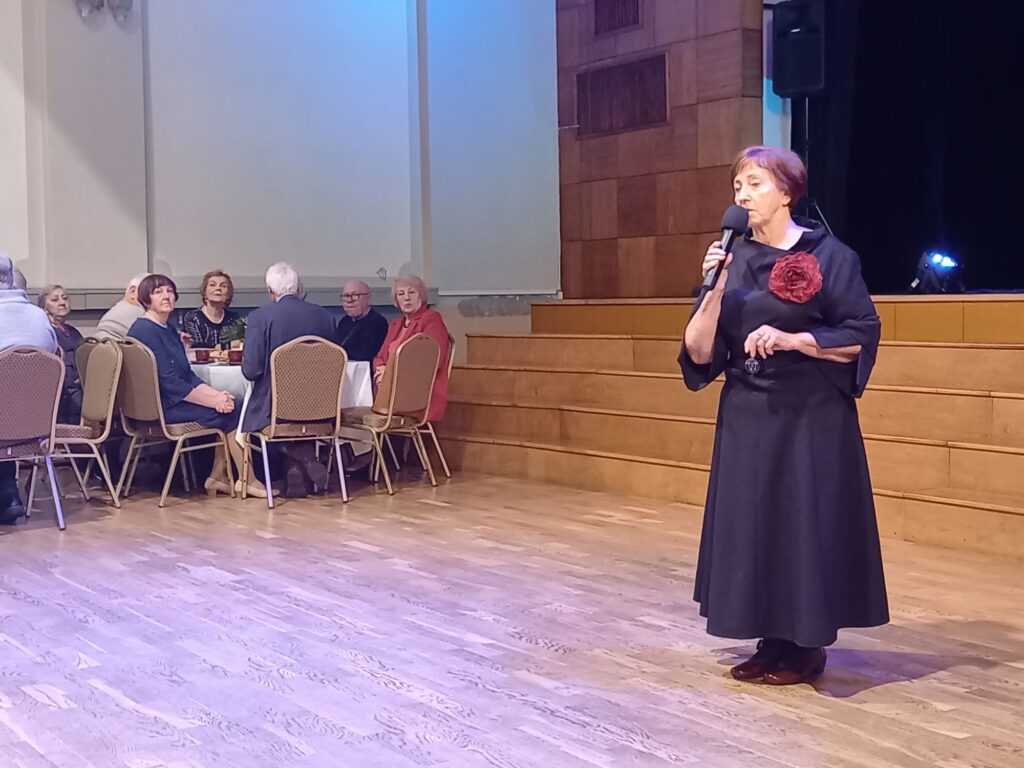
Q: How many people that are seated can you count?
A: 8